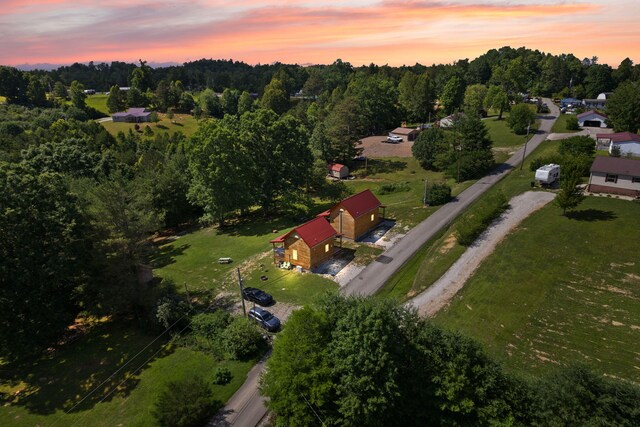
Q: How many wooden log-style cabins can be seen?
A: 2